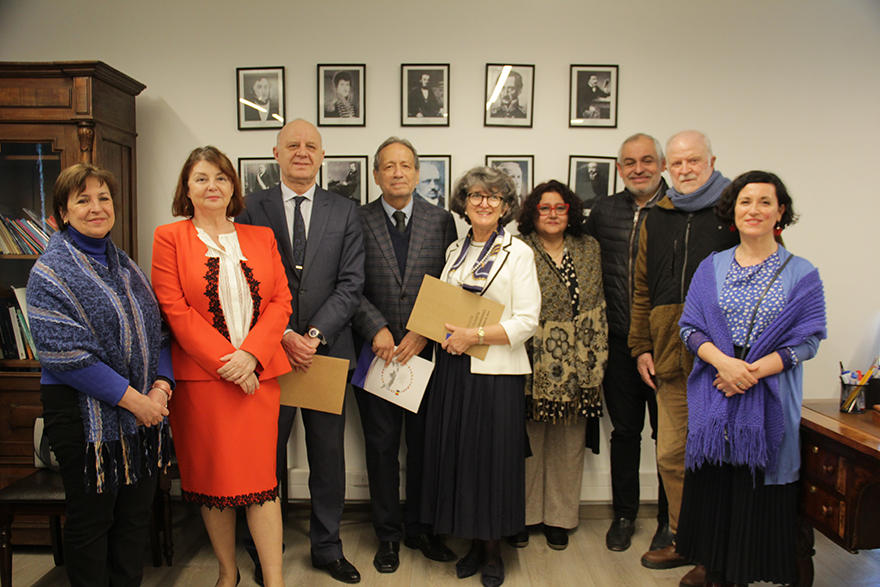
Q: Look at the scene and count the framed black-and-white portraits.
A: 10